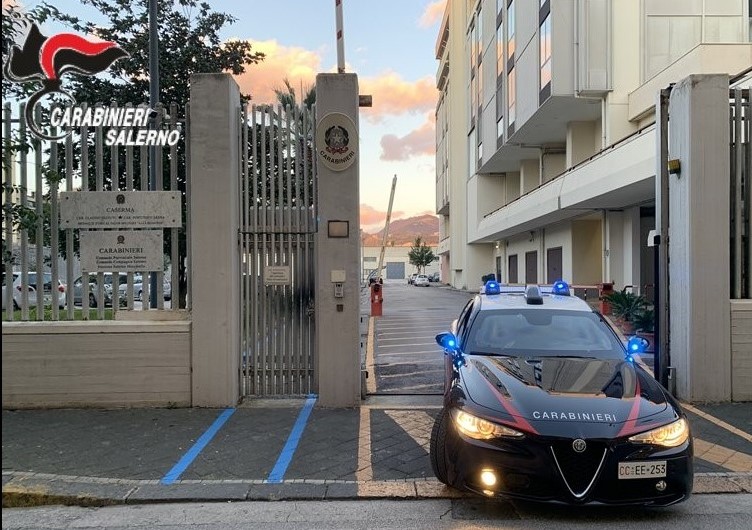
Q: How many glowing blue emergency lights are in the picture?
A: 4